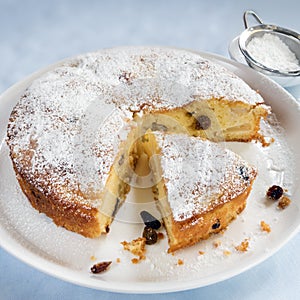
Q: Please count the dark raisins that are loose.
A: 4